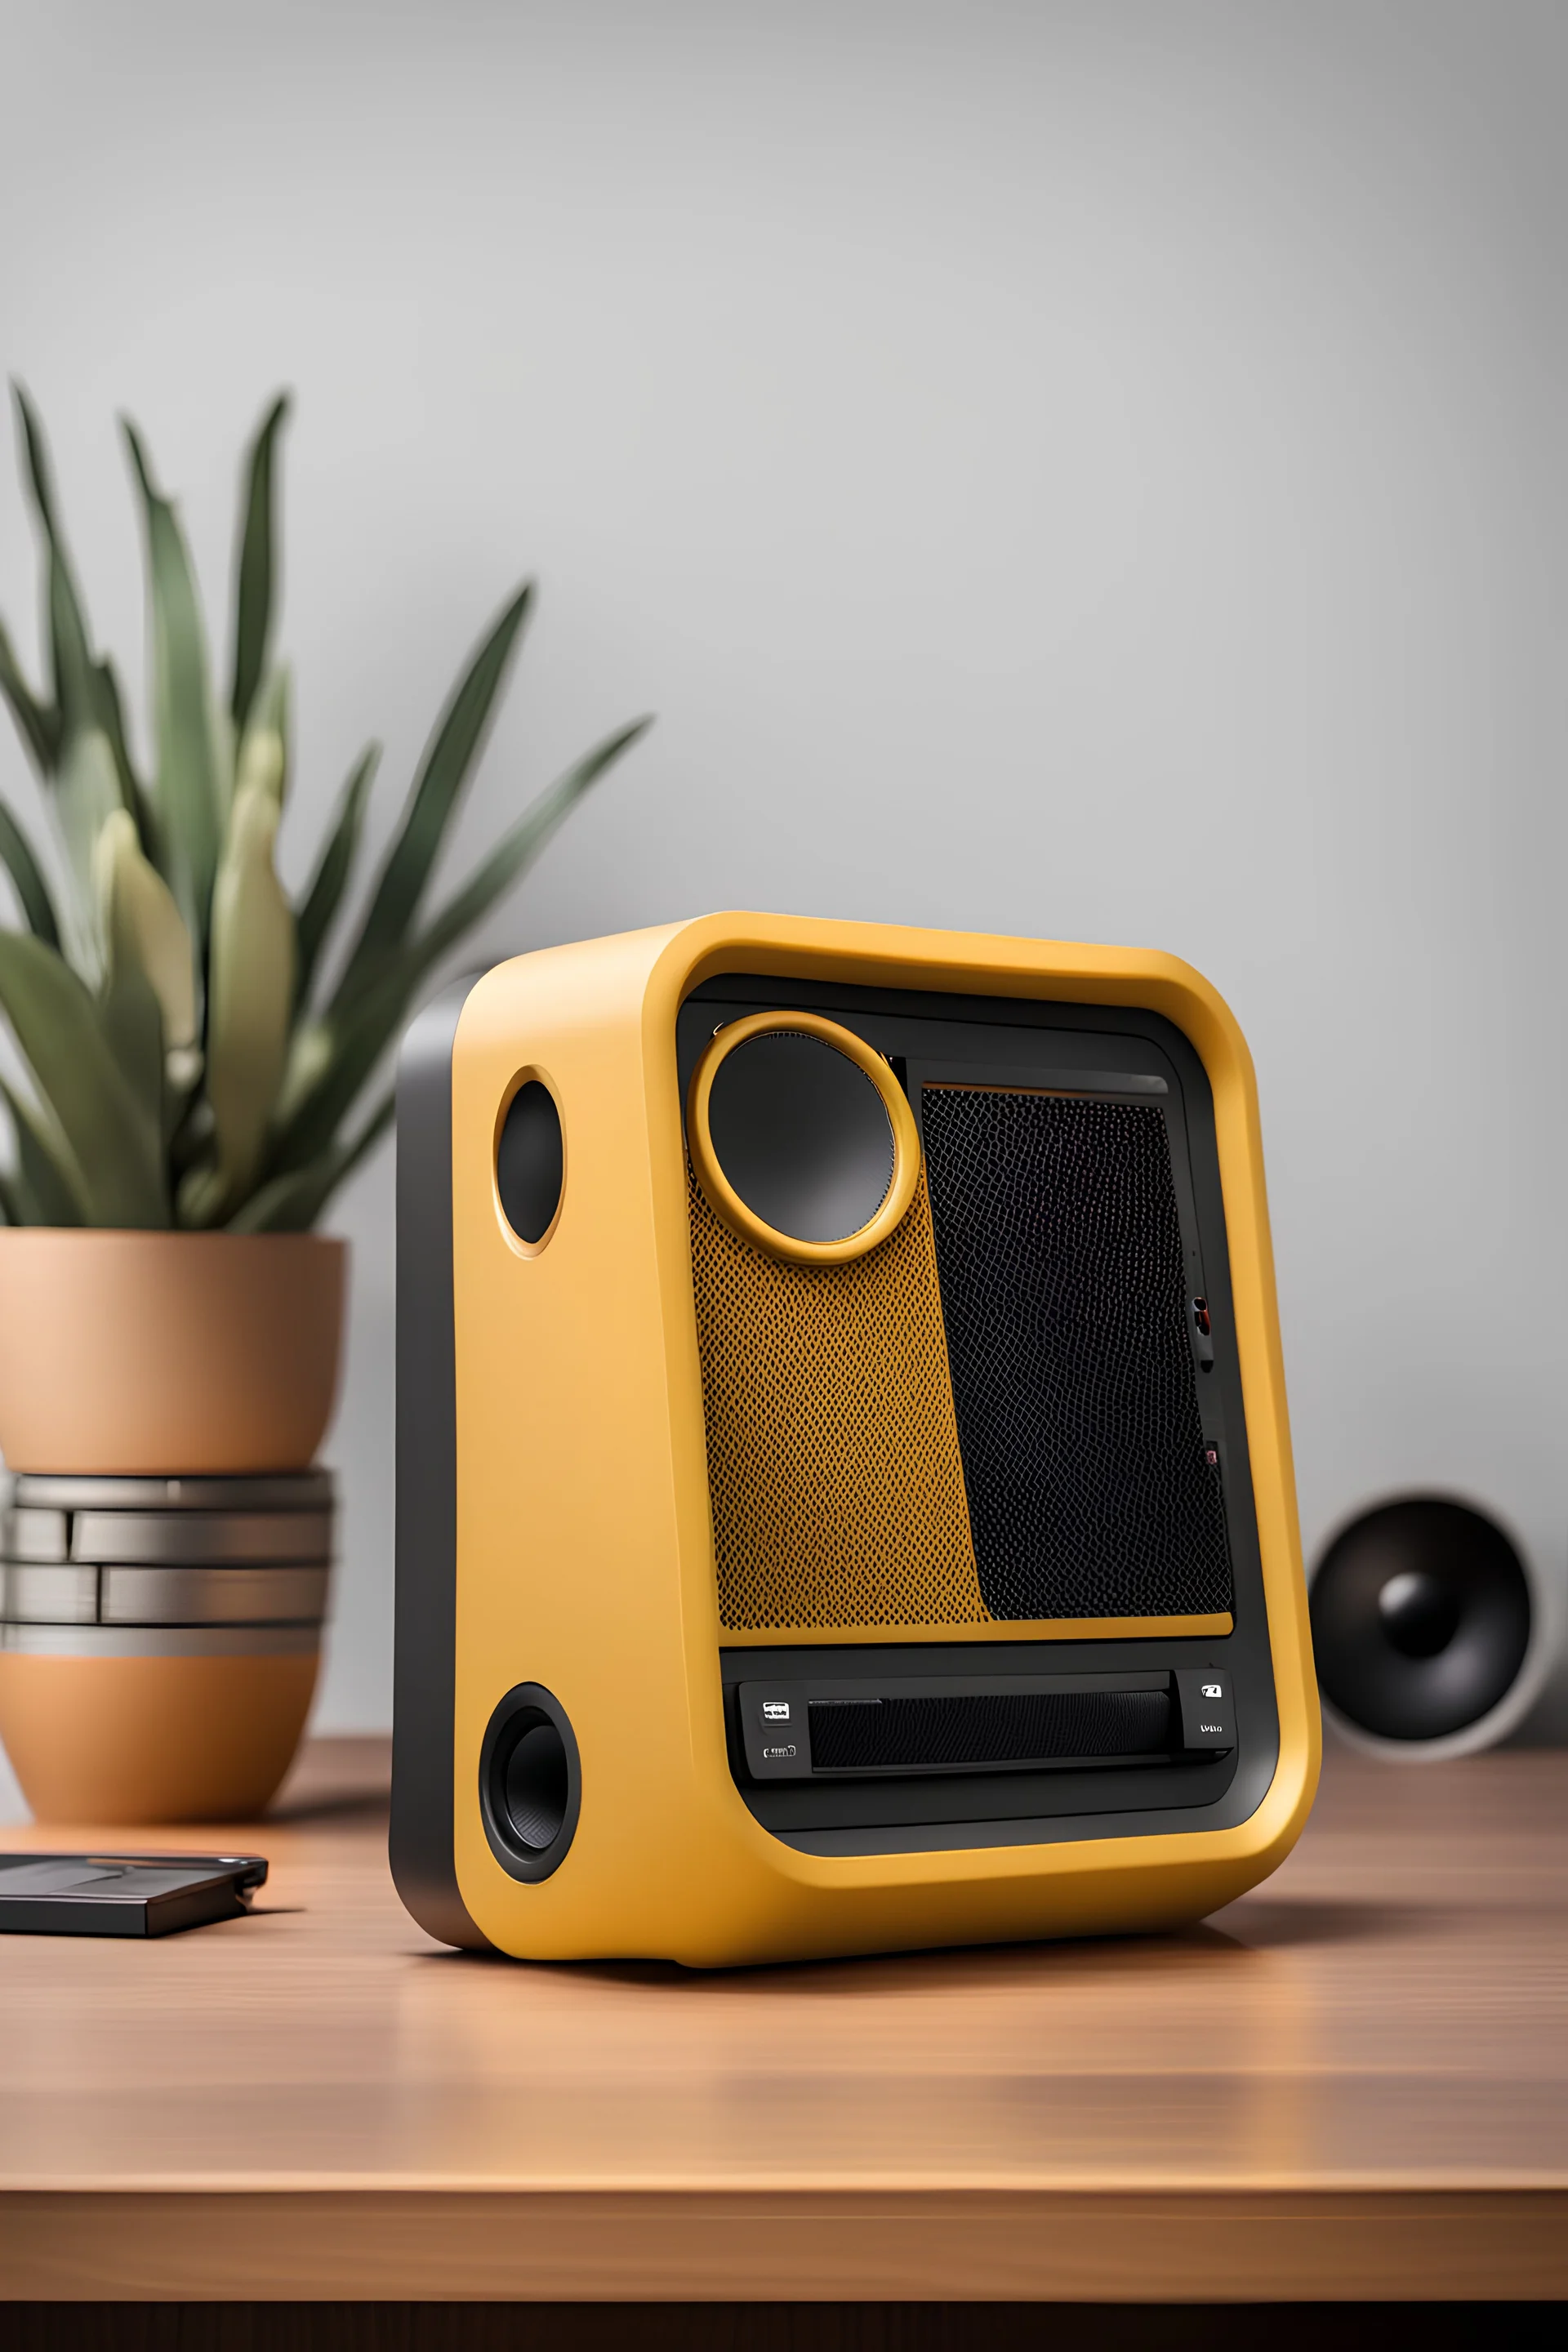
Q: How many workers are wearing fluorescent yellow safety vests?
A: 0